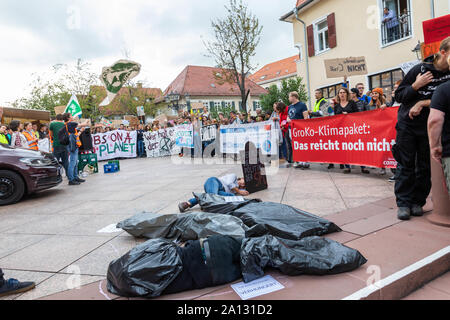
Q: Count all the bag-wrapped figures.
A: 3